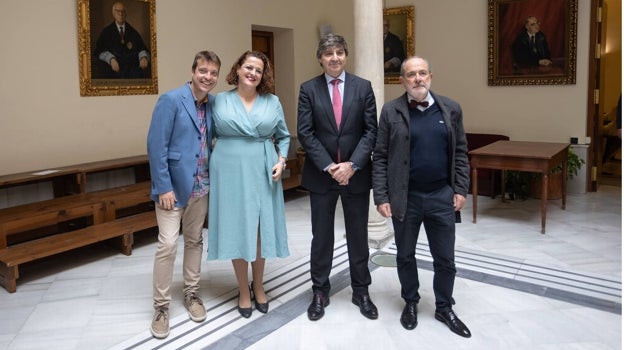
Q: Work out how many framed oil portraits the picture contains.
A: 3